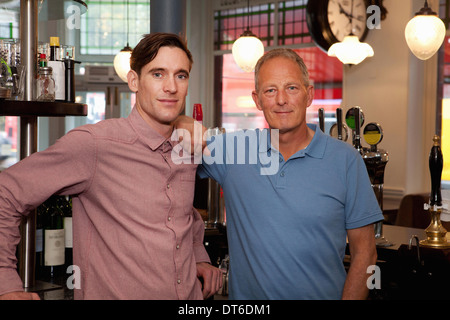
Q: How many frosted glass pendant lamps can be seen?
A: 4